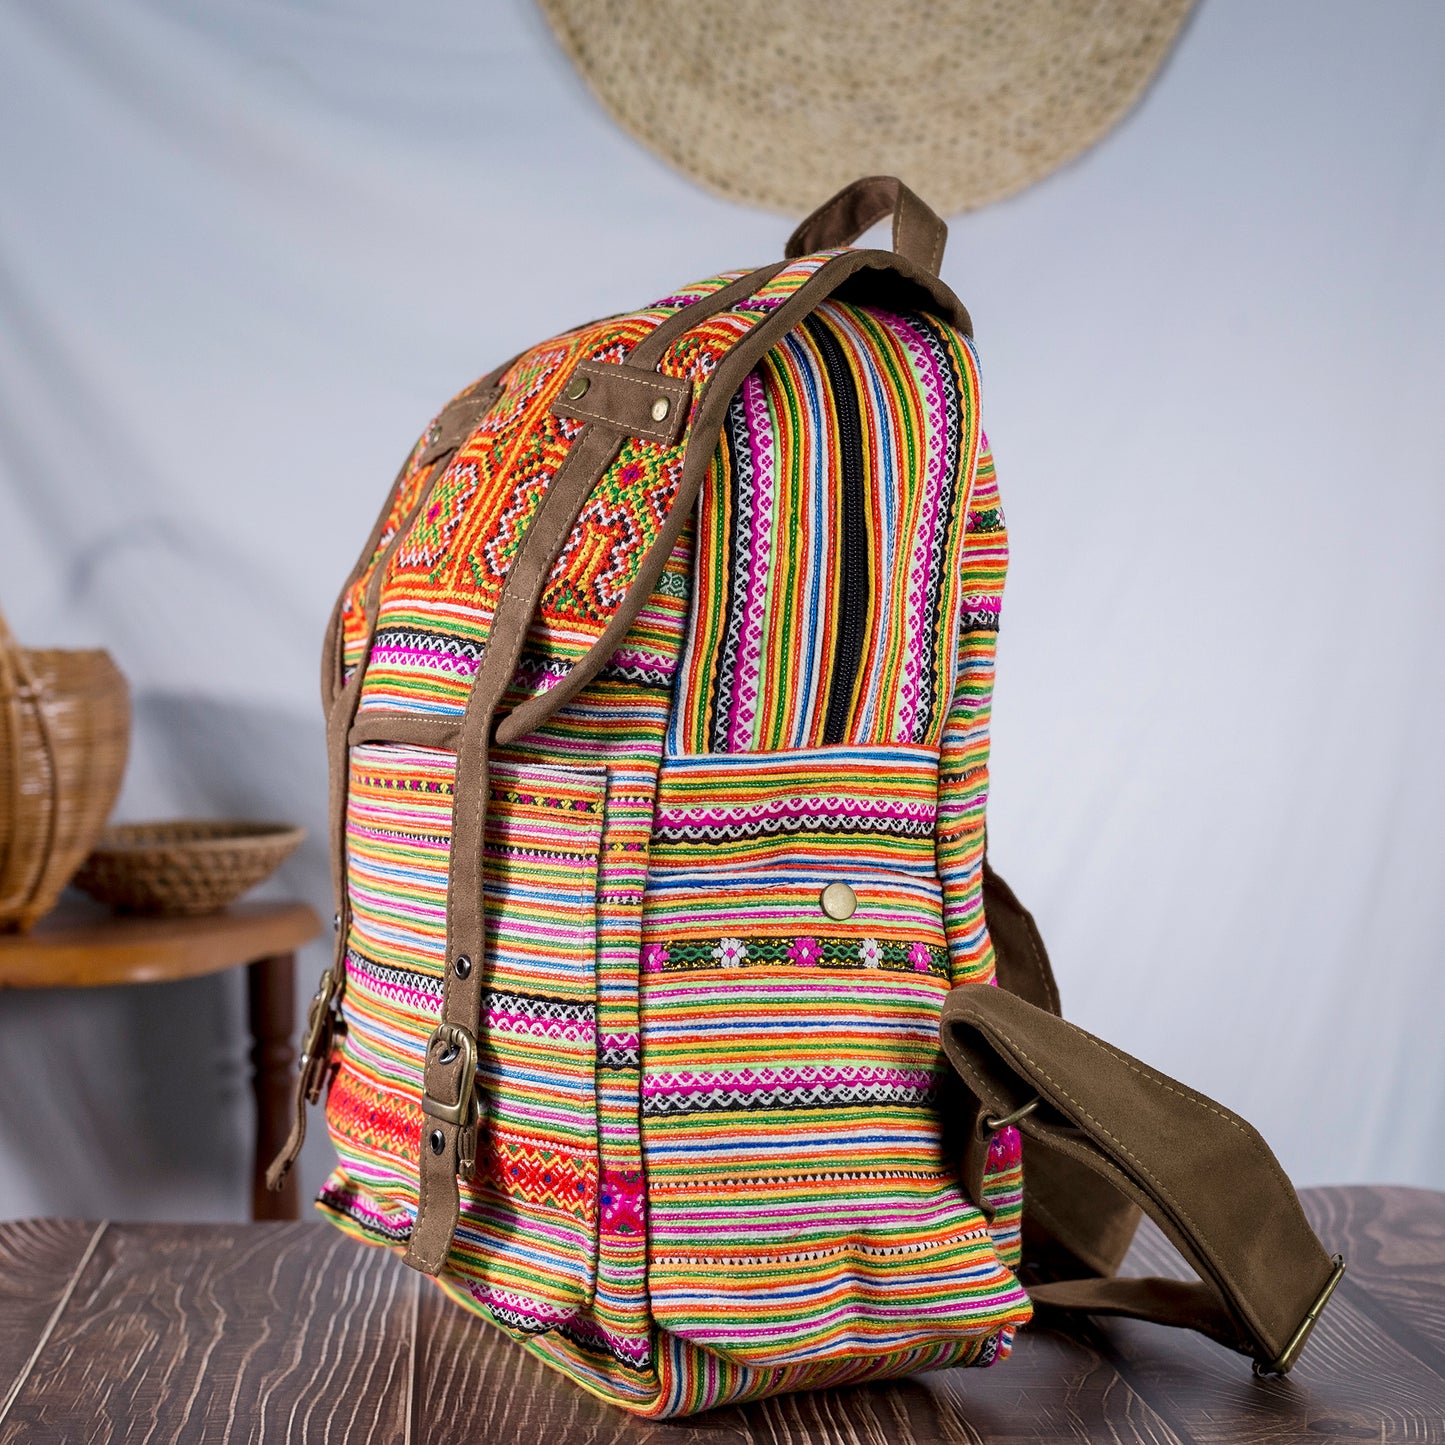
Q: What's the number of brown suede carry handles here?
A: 1